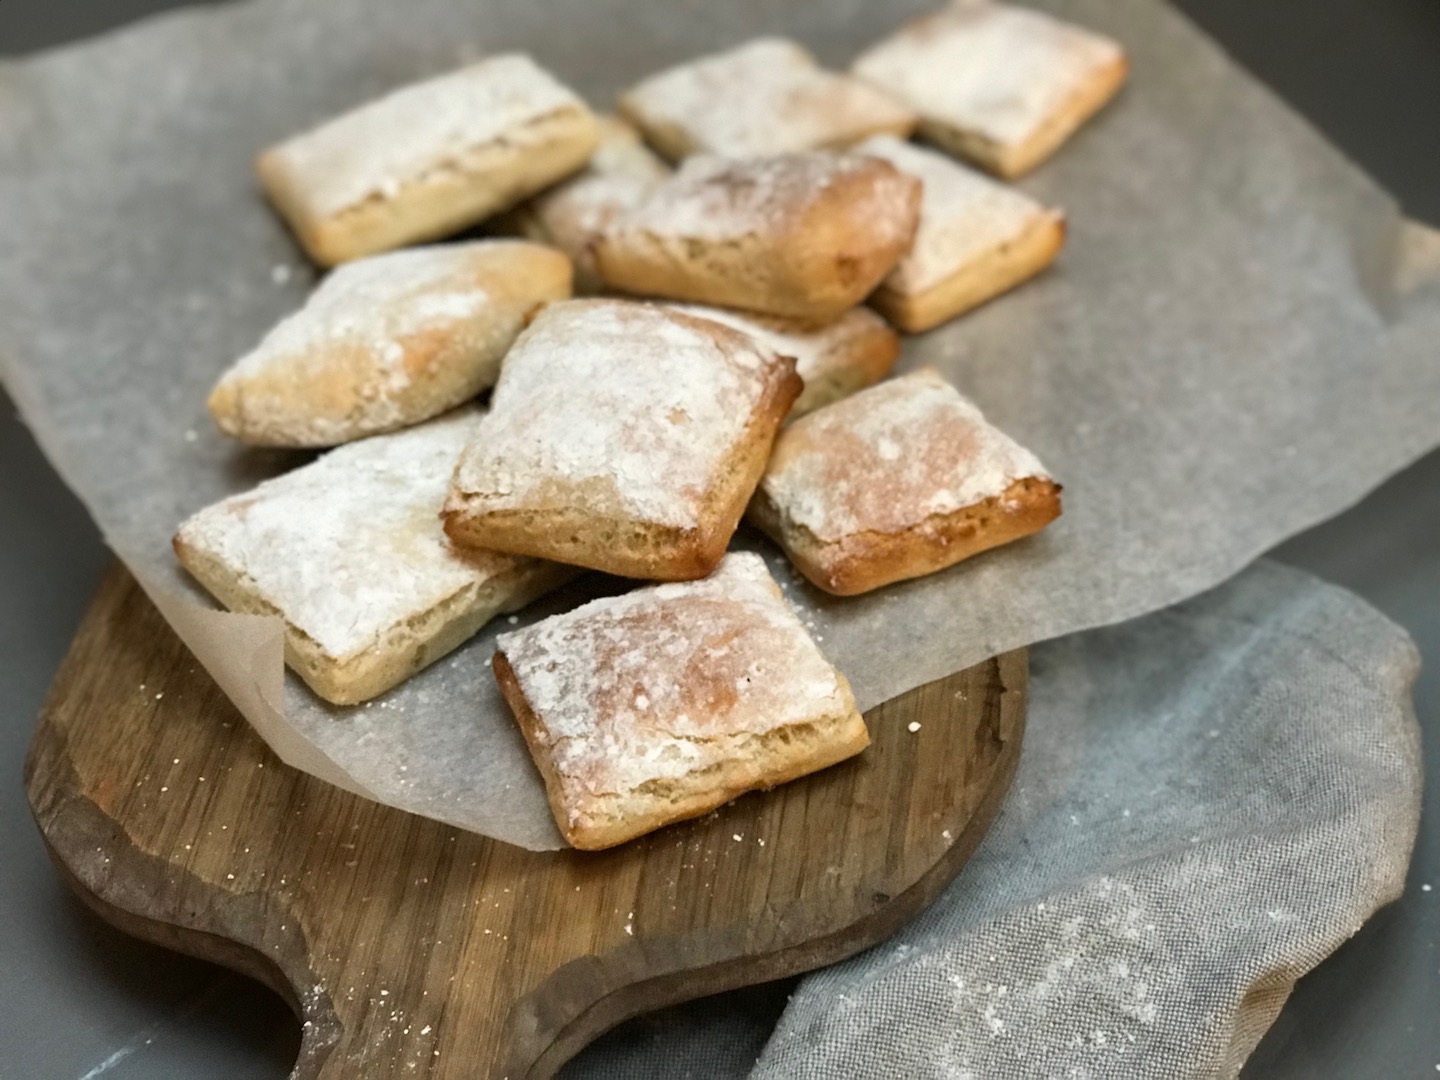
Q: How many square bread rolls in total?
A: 12